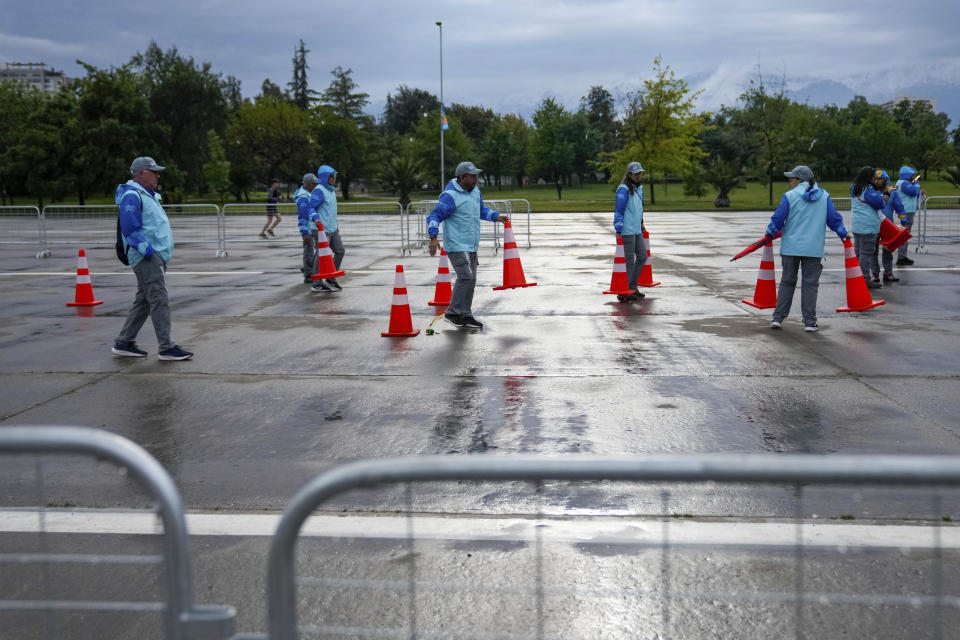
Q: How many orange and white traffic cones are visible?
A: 10